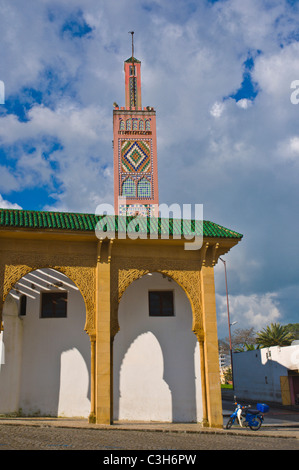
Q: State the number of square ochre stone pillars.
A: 2